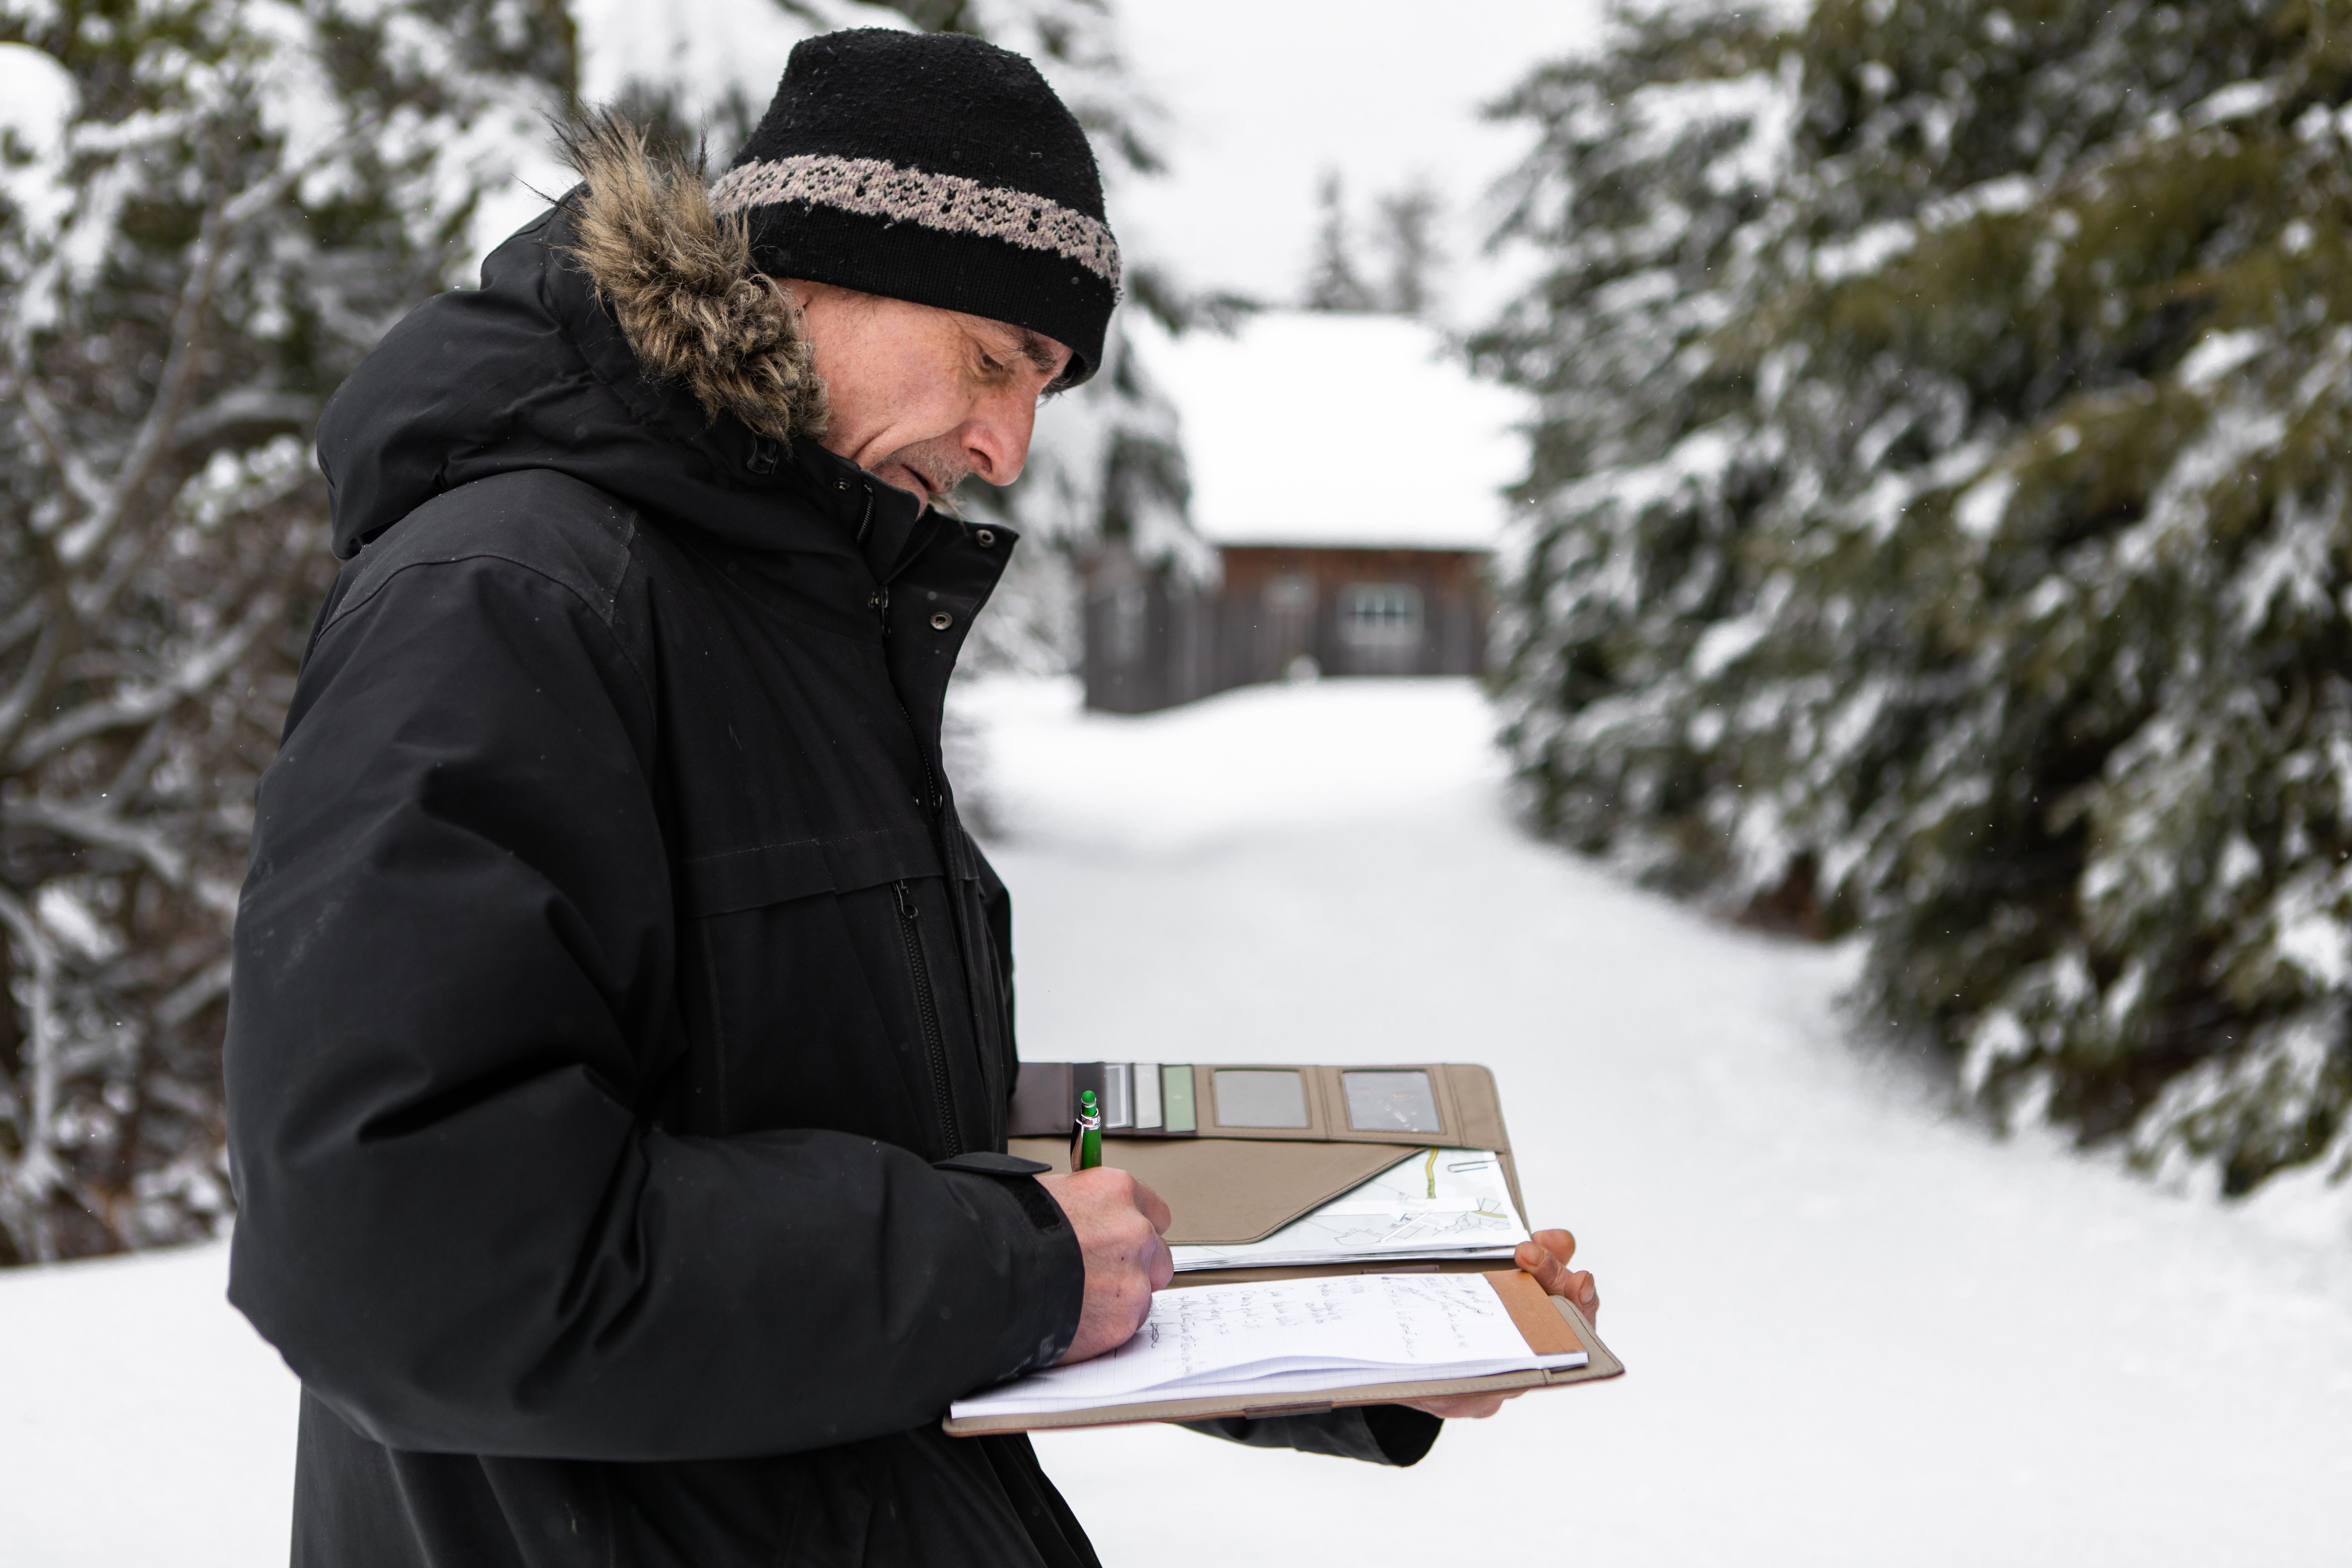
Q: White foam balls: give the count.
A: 0